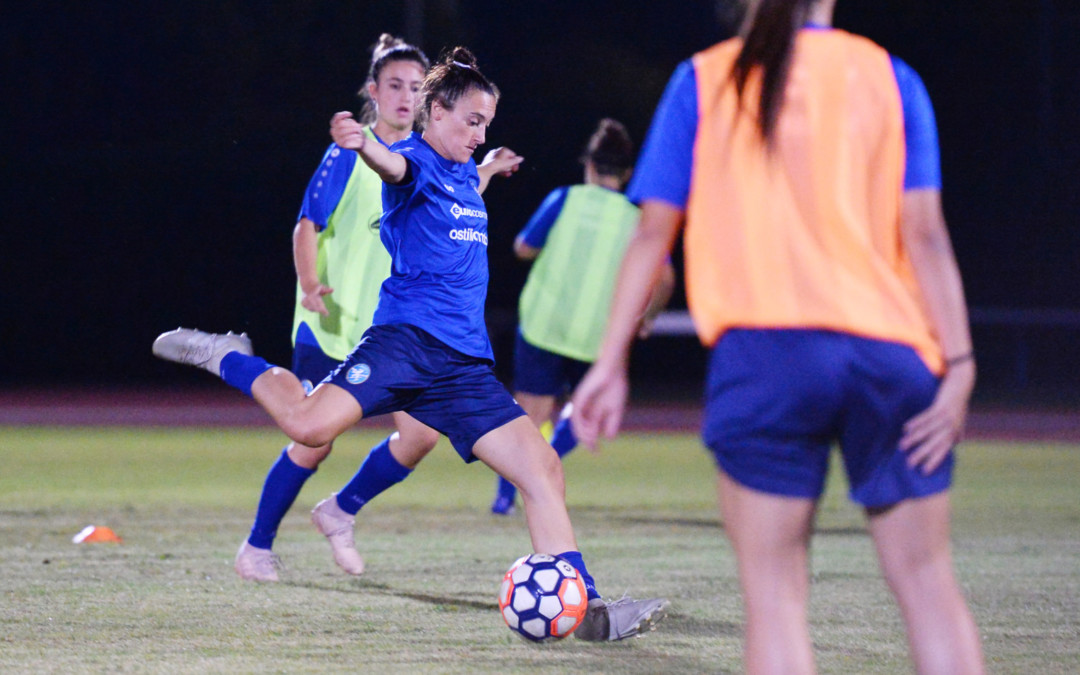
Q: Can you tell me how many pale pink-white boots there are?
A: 2